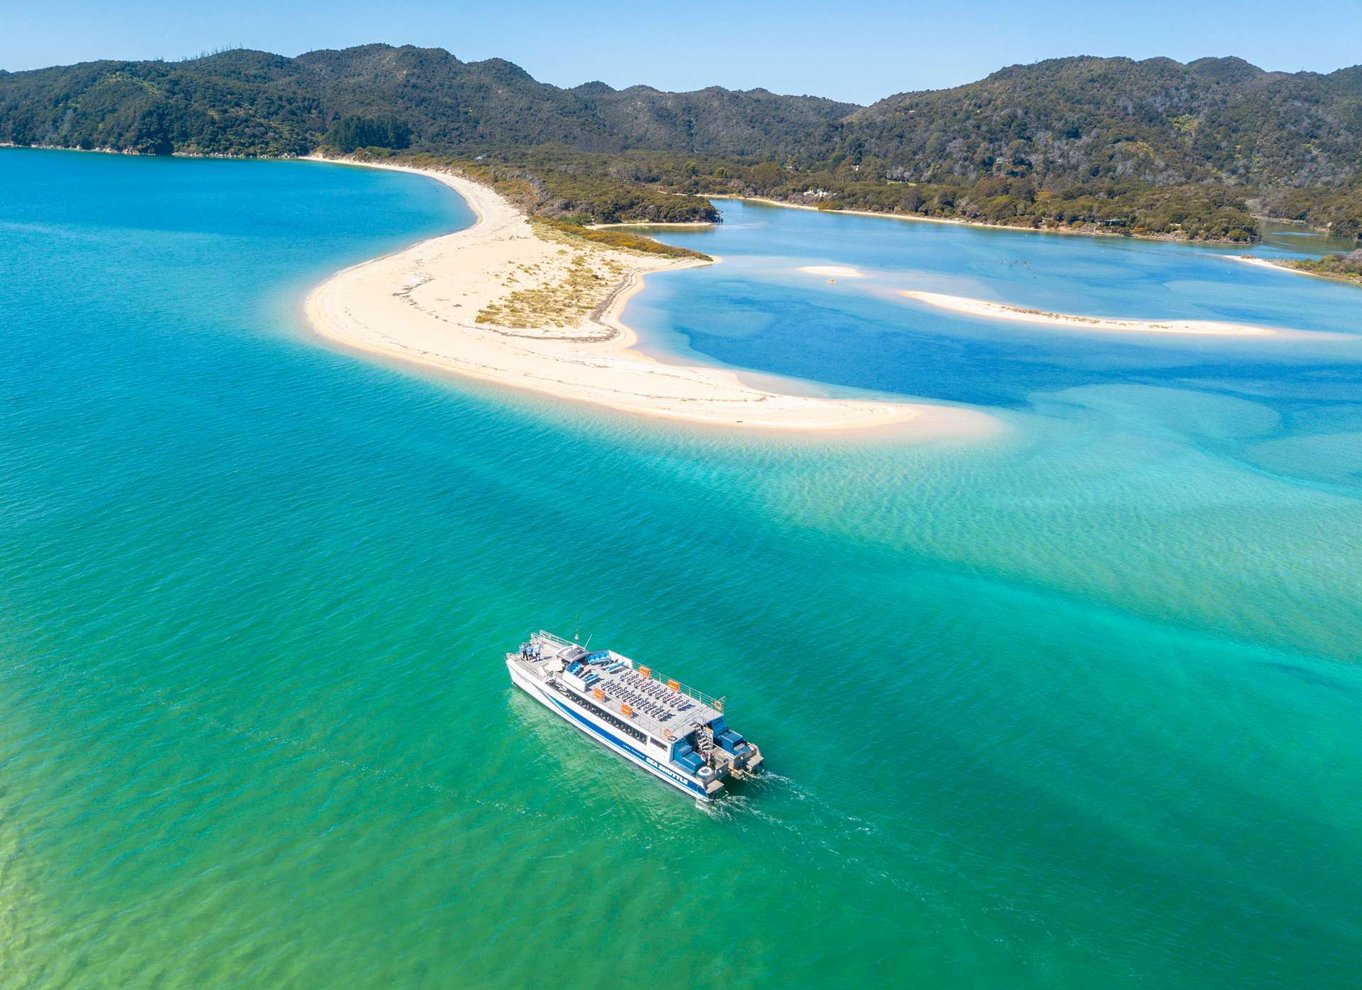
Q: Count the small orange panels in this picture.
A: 4